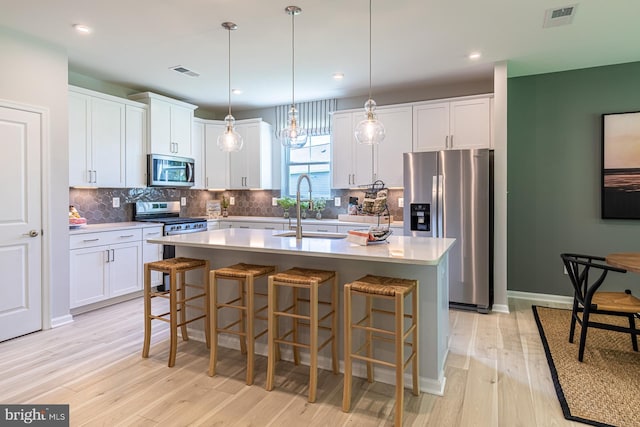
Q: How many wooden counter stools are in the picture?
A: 4